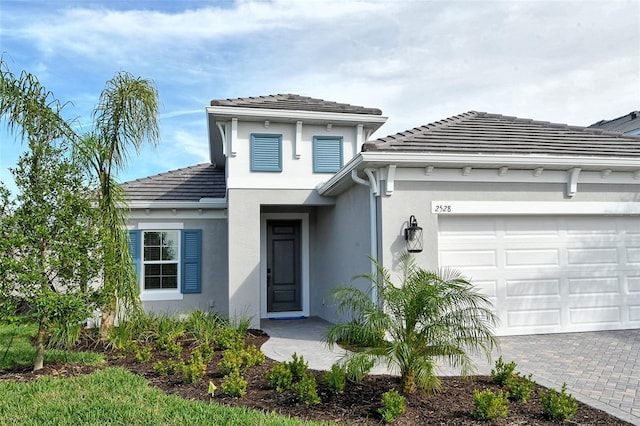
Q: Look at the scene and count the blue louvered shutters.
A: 4